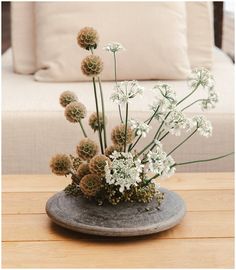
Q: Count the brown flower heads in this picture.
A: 12